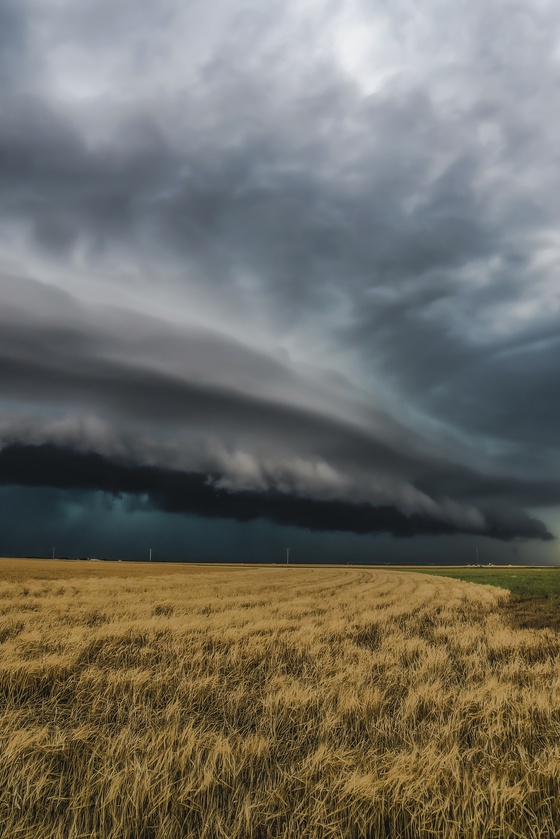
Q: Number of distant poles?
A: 4